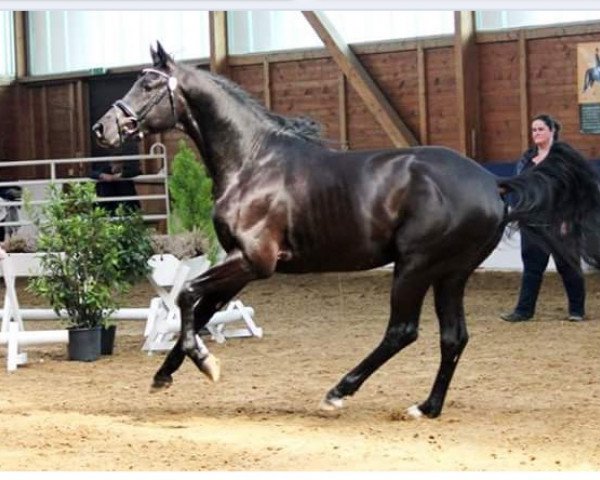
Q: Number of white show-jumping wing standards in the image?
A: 2